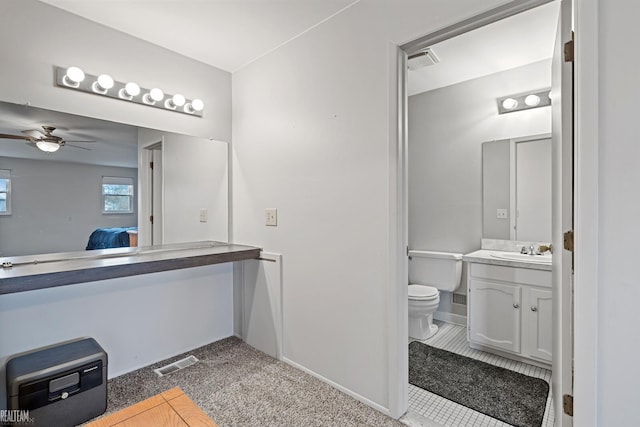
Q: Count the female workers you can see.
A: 0